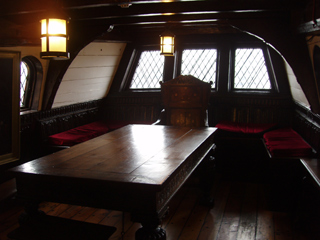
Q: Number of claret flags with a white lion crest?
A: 0